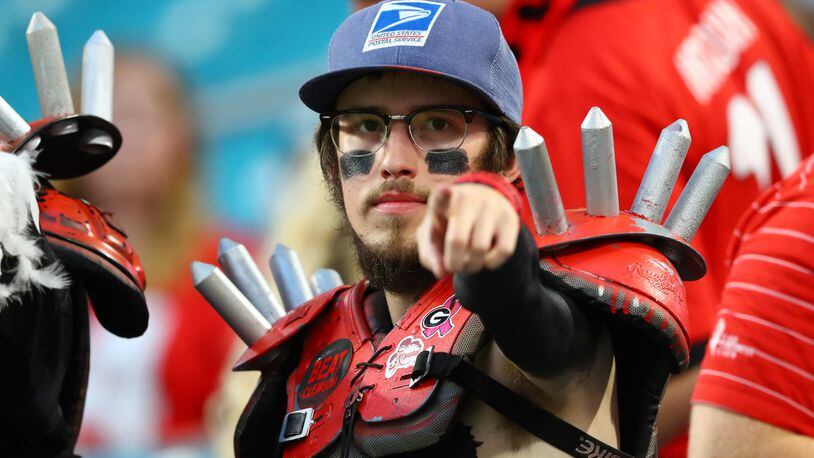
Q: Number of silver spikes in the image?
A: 11